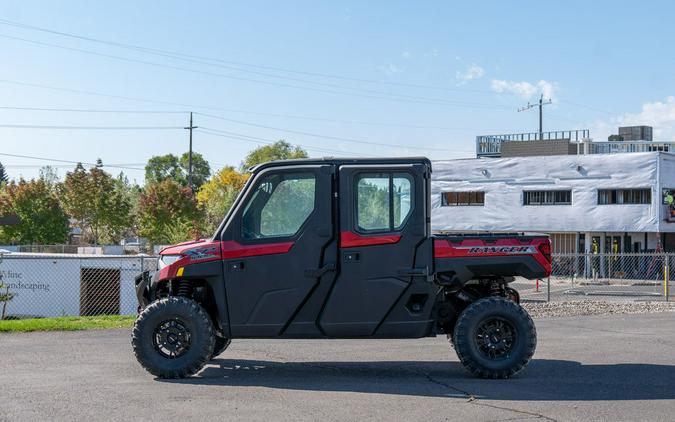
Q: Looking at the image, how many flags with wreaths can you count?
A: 0